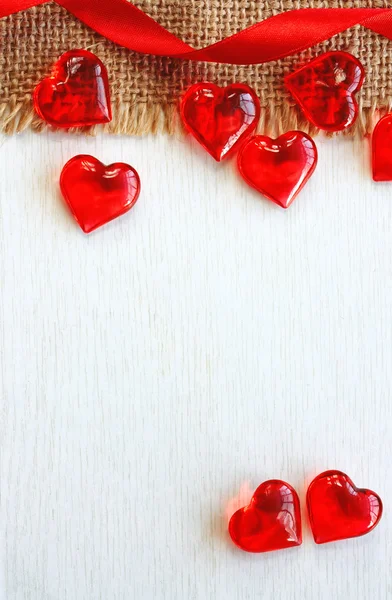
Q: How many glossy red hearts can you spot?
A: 8